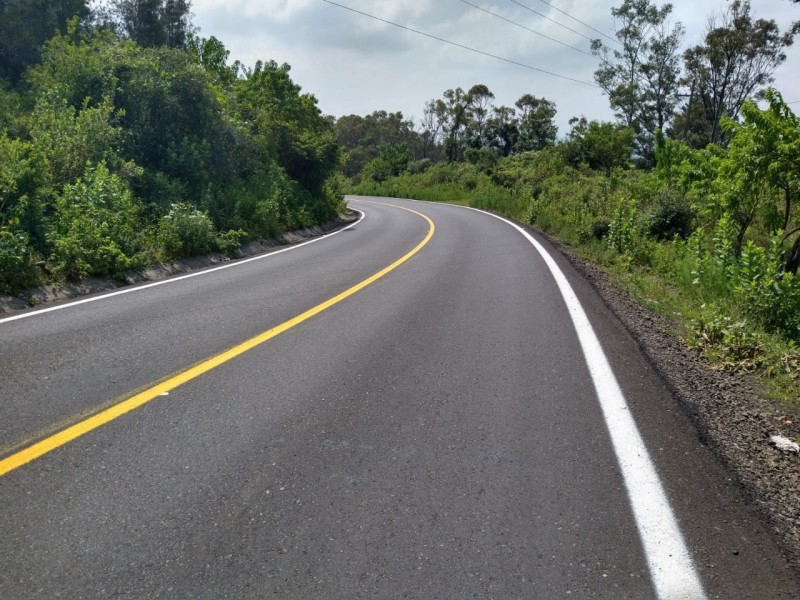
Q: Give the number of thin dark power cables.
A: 4